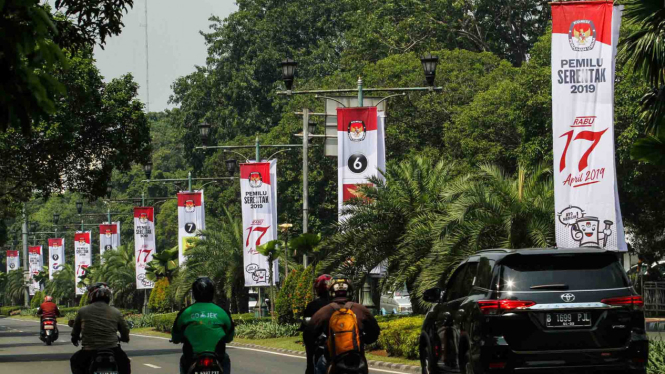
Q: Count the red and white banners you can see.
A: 10